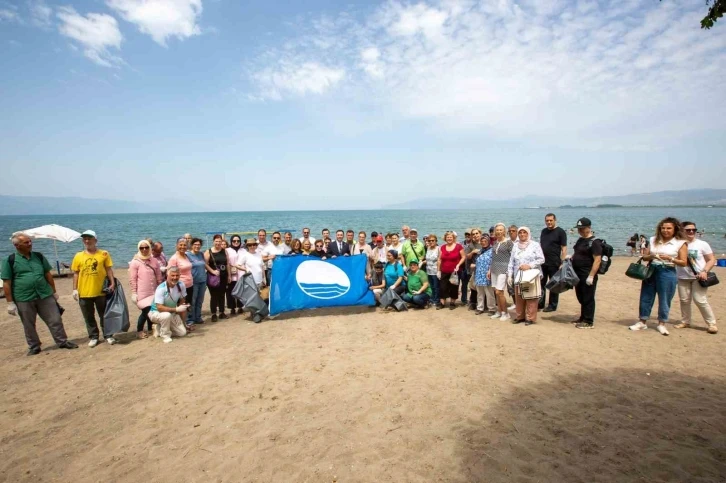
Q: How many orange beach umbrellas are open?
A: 0